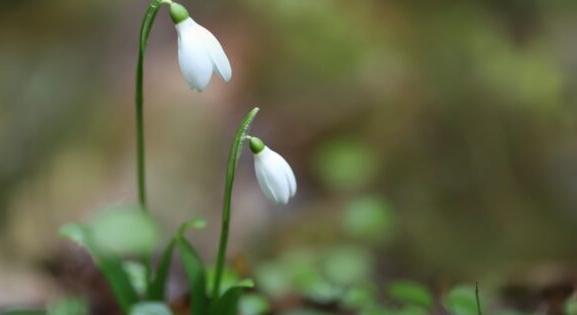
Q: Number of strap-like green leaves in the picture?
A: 4